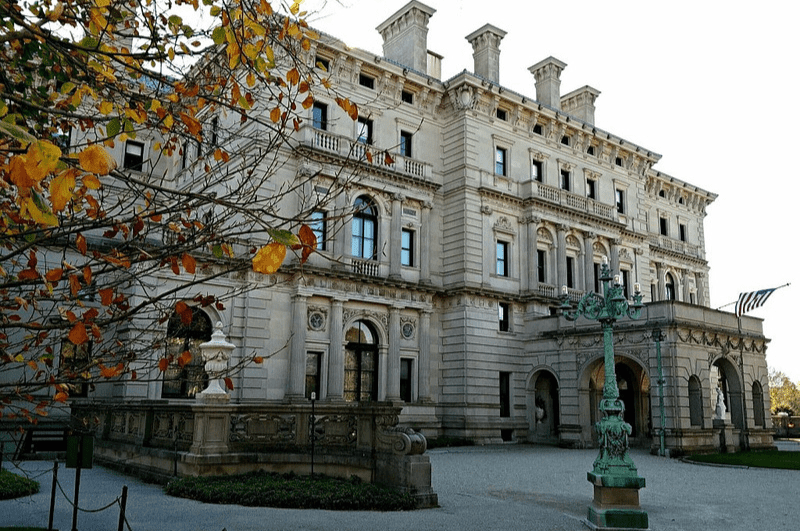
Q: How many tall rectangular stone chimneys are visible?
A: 4